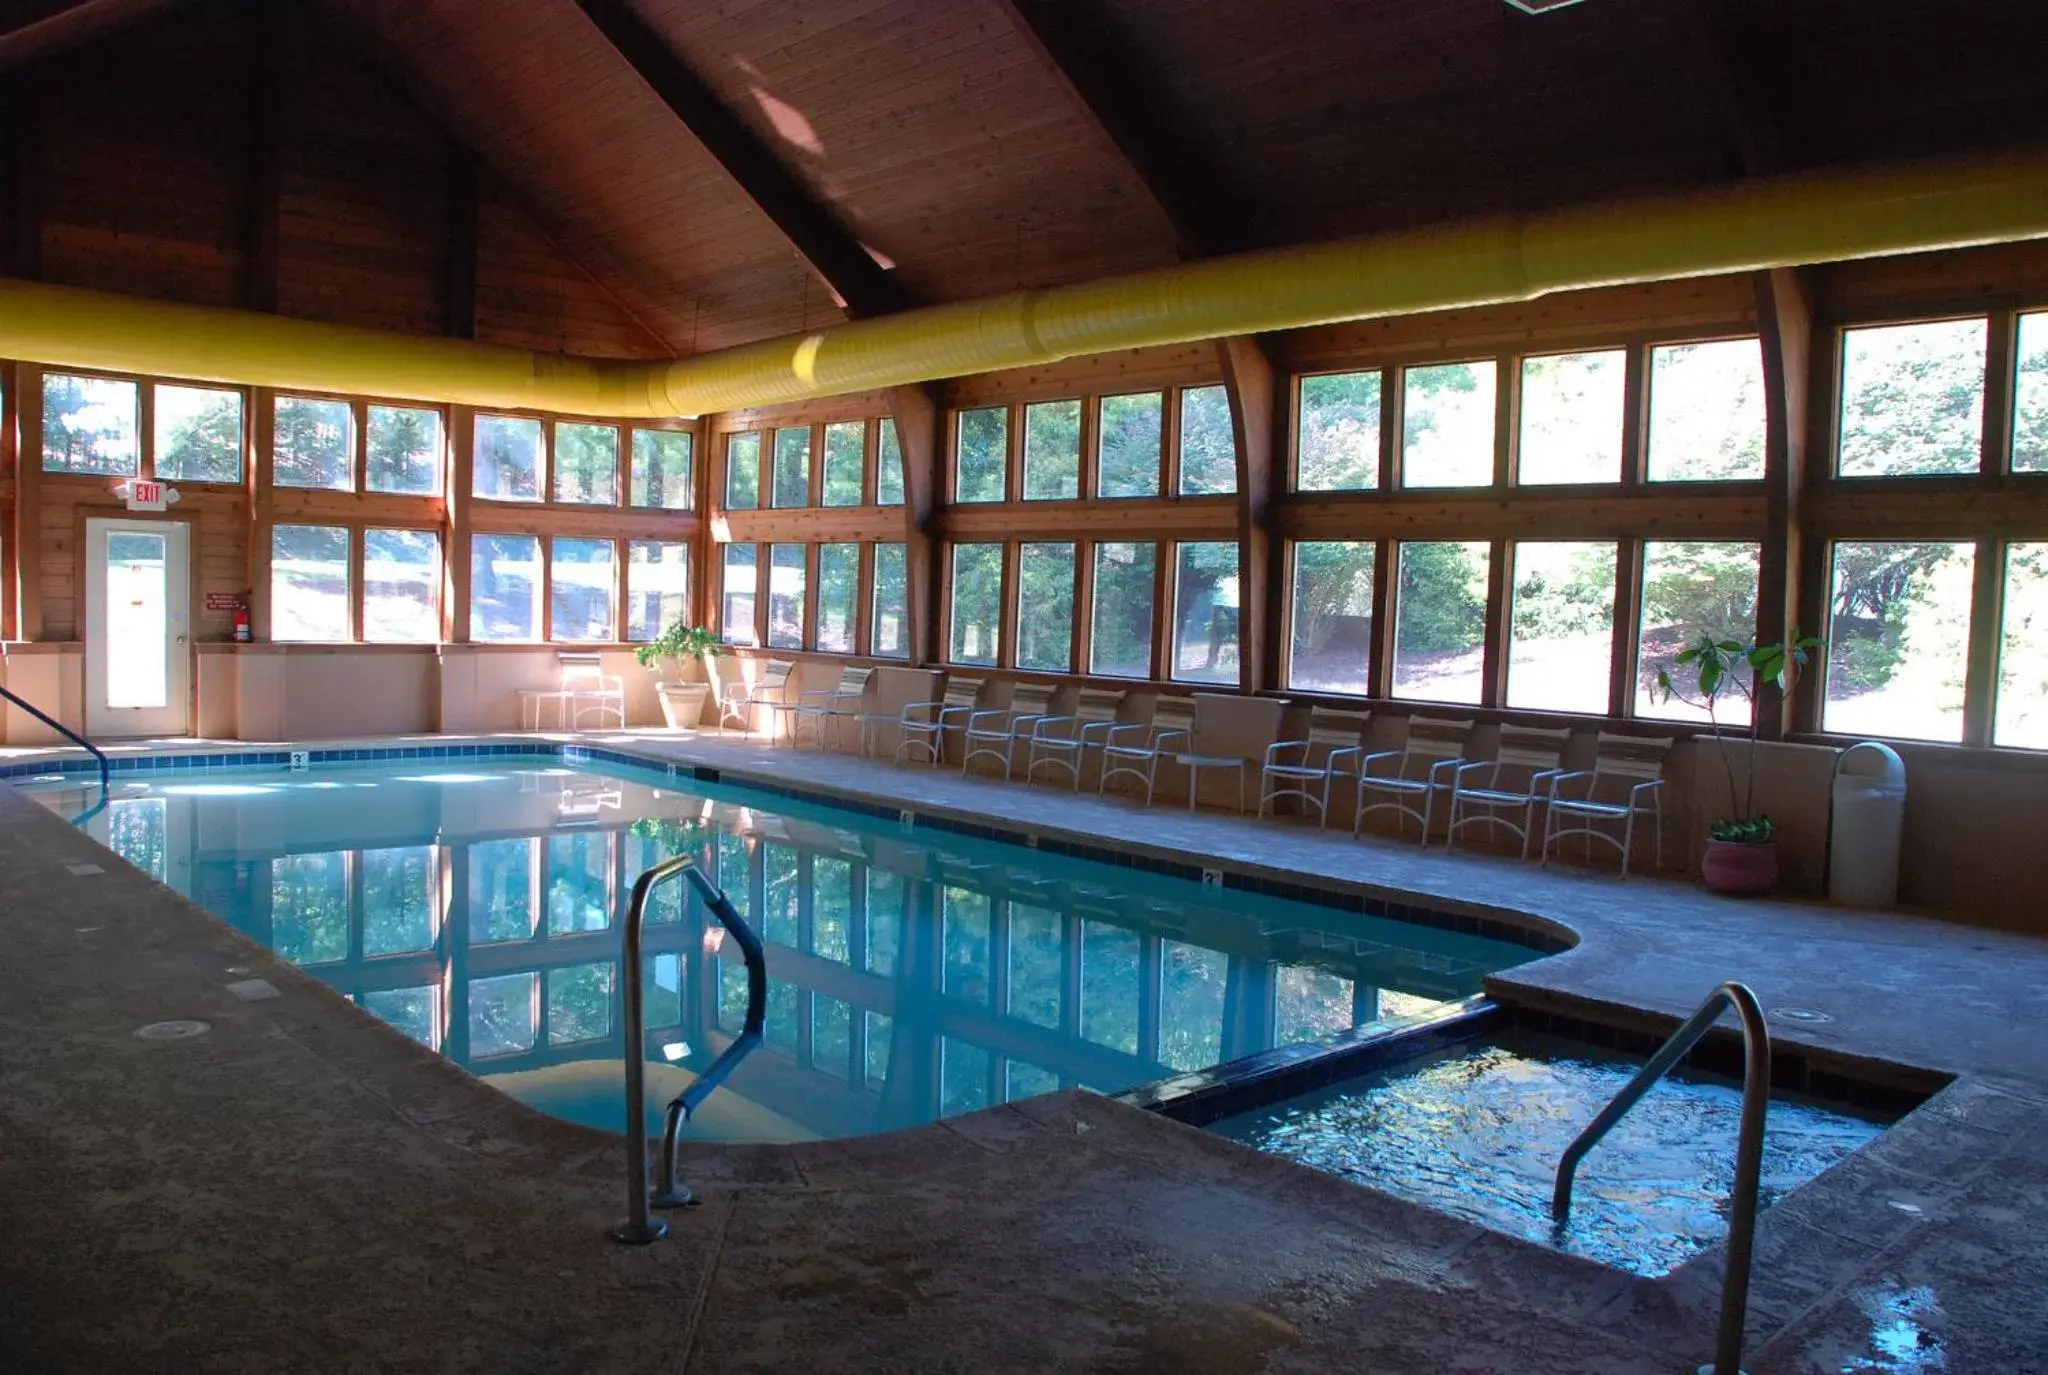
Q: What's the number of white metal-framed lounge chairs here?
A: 11